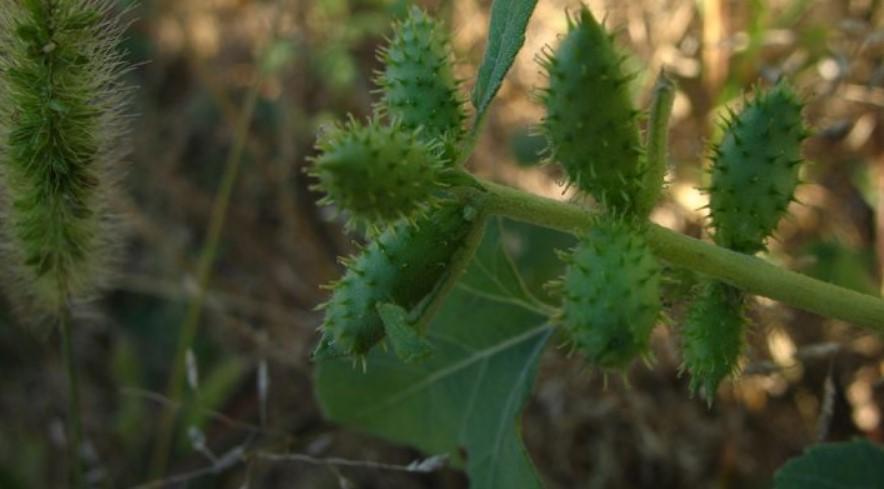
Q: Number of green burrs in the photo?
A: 7